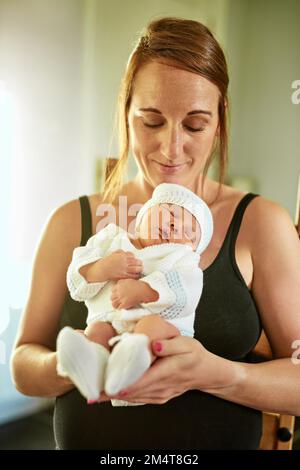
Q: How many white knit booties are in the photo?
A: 2